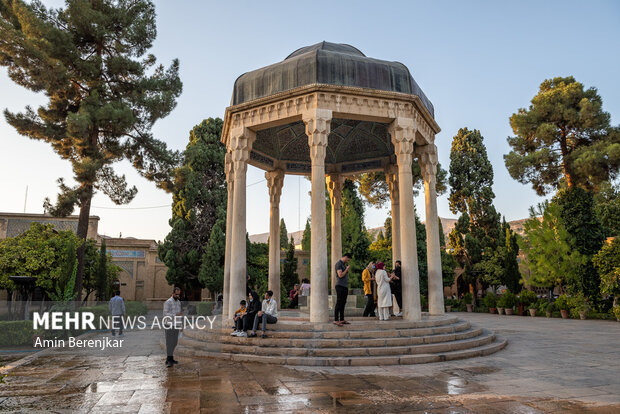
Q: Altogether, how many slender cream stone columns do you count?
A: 8